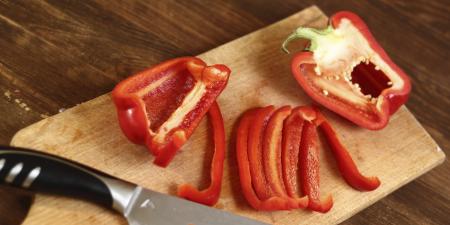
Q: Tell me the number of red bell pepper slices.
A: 7